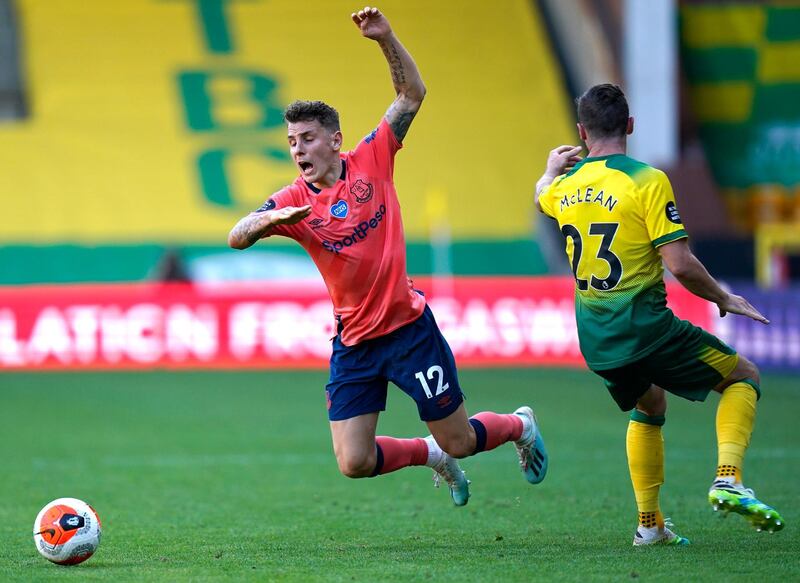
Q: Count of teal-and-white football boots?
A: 2